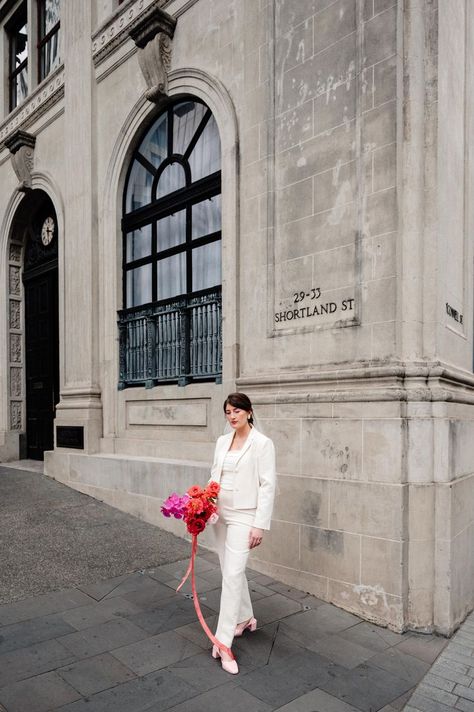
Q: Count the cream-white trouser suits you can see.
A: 1